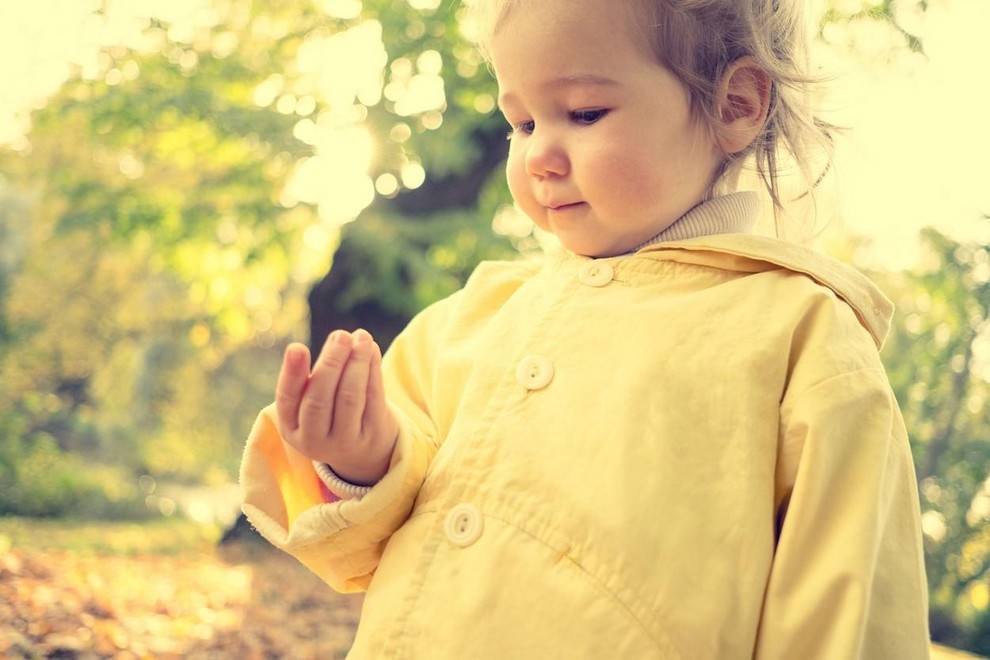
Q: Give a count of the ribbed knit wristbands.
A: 1